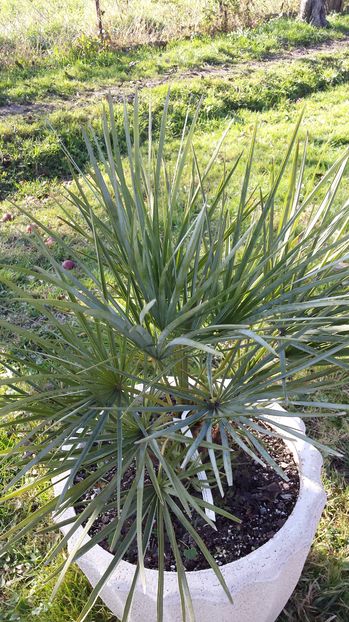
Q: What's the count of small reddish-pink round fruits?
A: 4